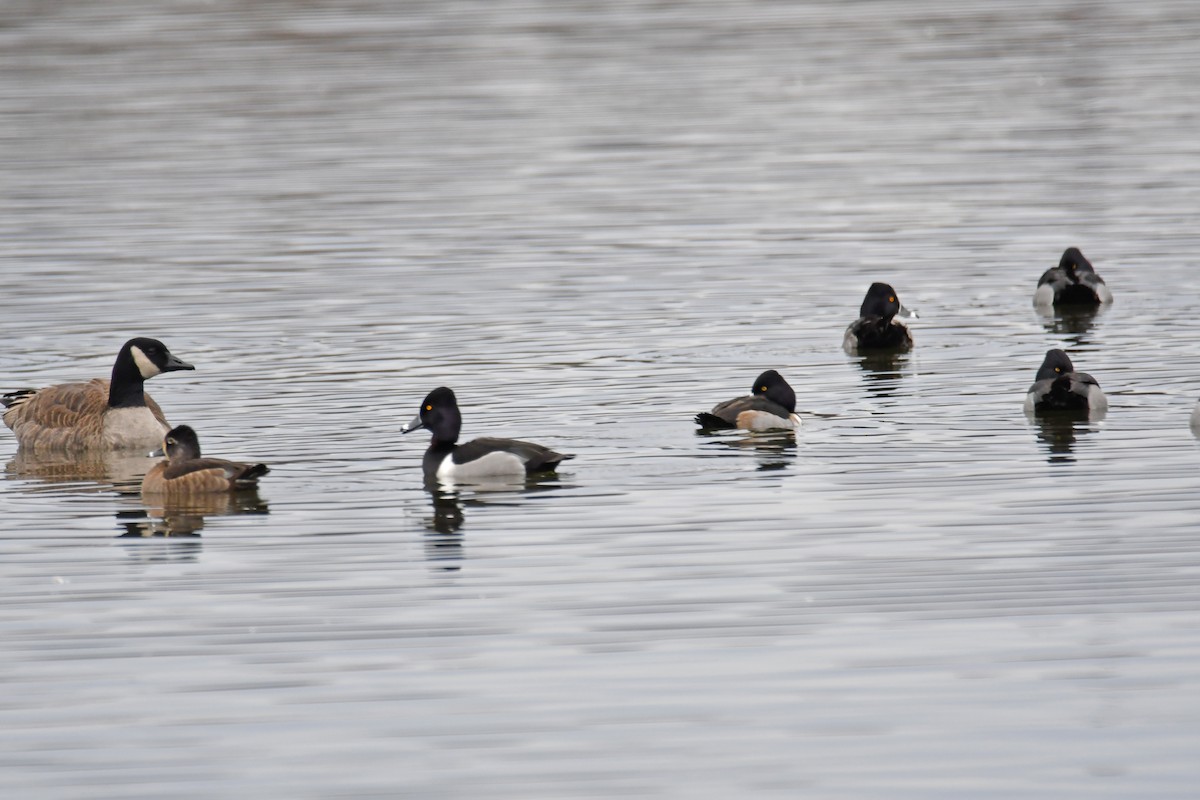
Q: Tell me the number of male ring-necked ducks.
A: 5